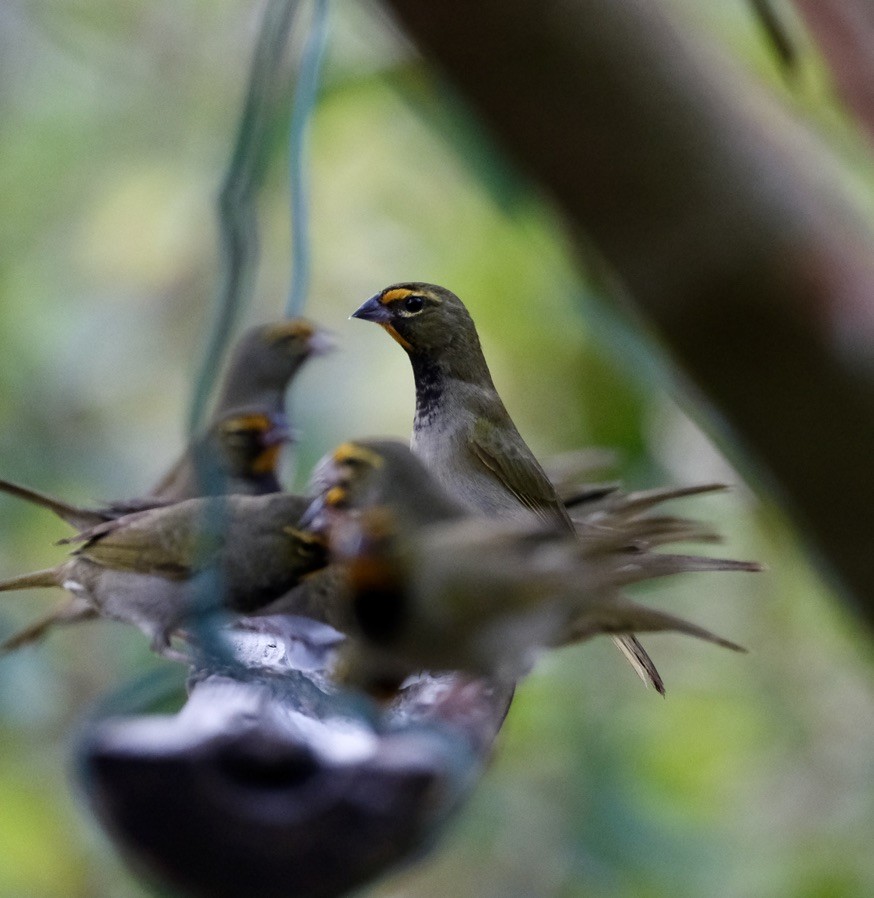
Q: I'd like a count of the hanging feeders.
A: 1